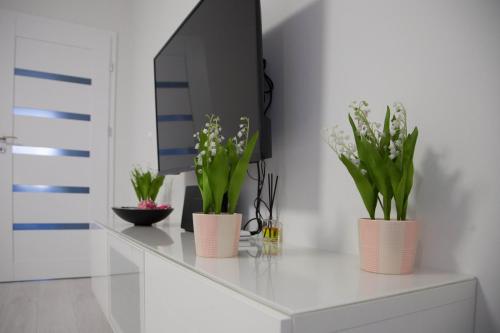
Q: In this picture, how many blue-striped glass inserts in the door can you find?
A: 5